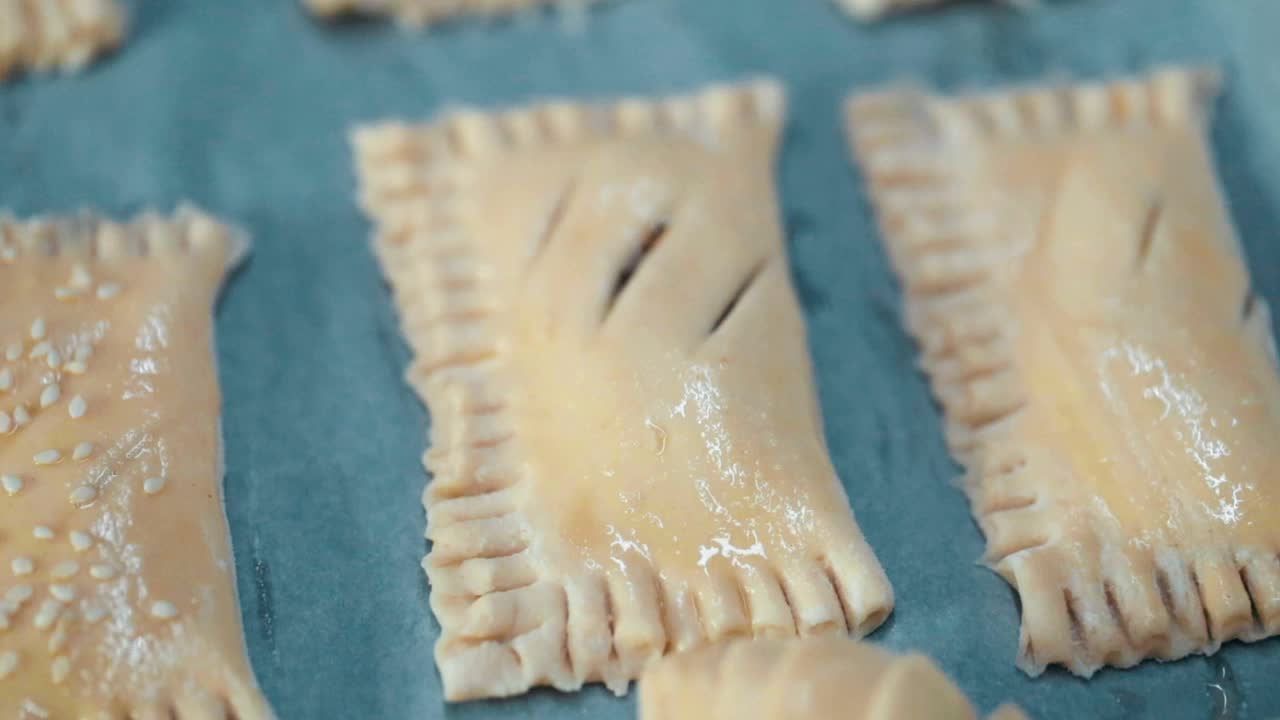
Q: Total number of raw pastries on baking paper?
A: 7